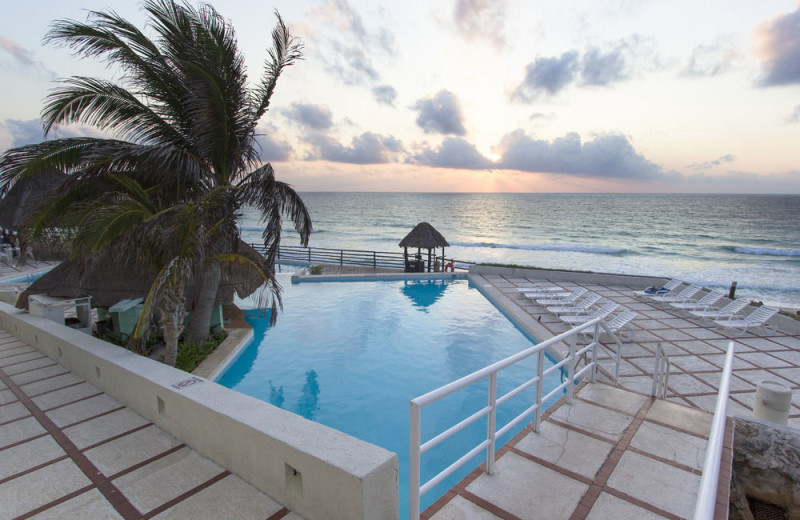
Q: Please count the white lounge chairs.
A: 11